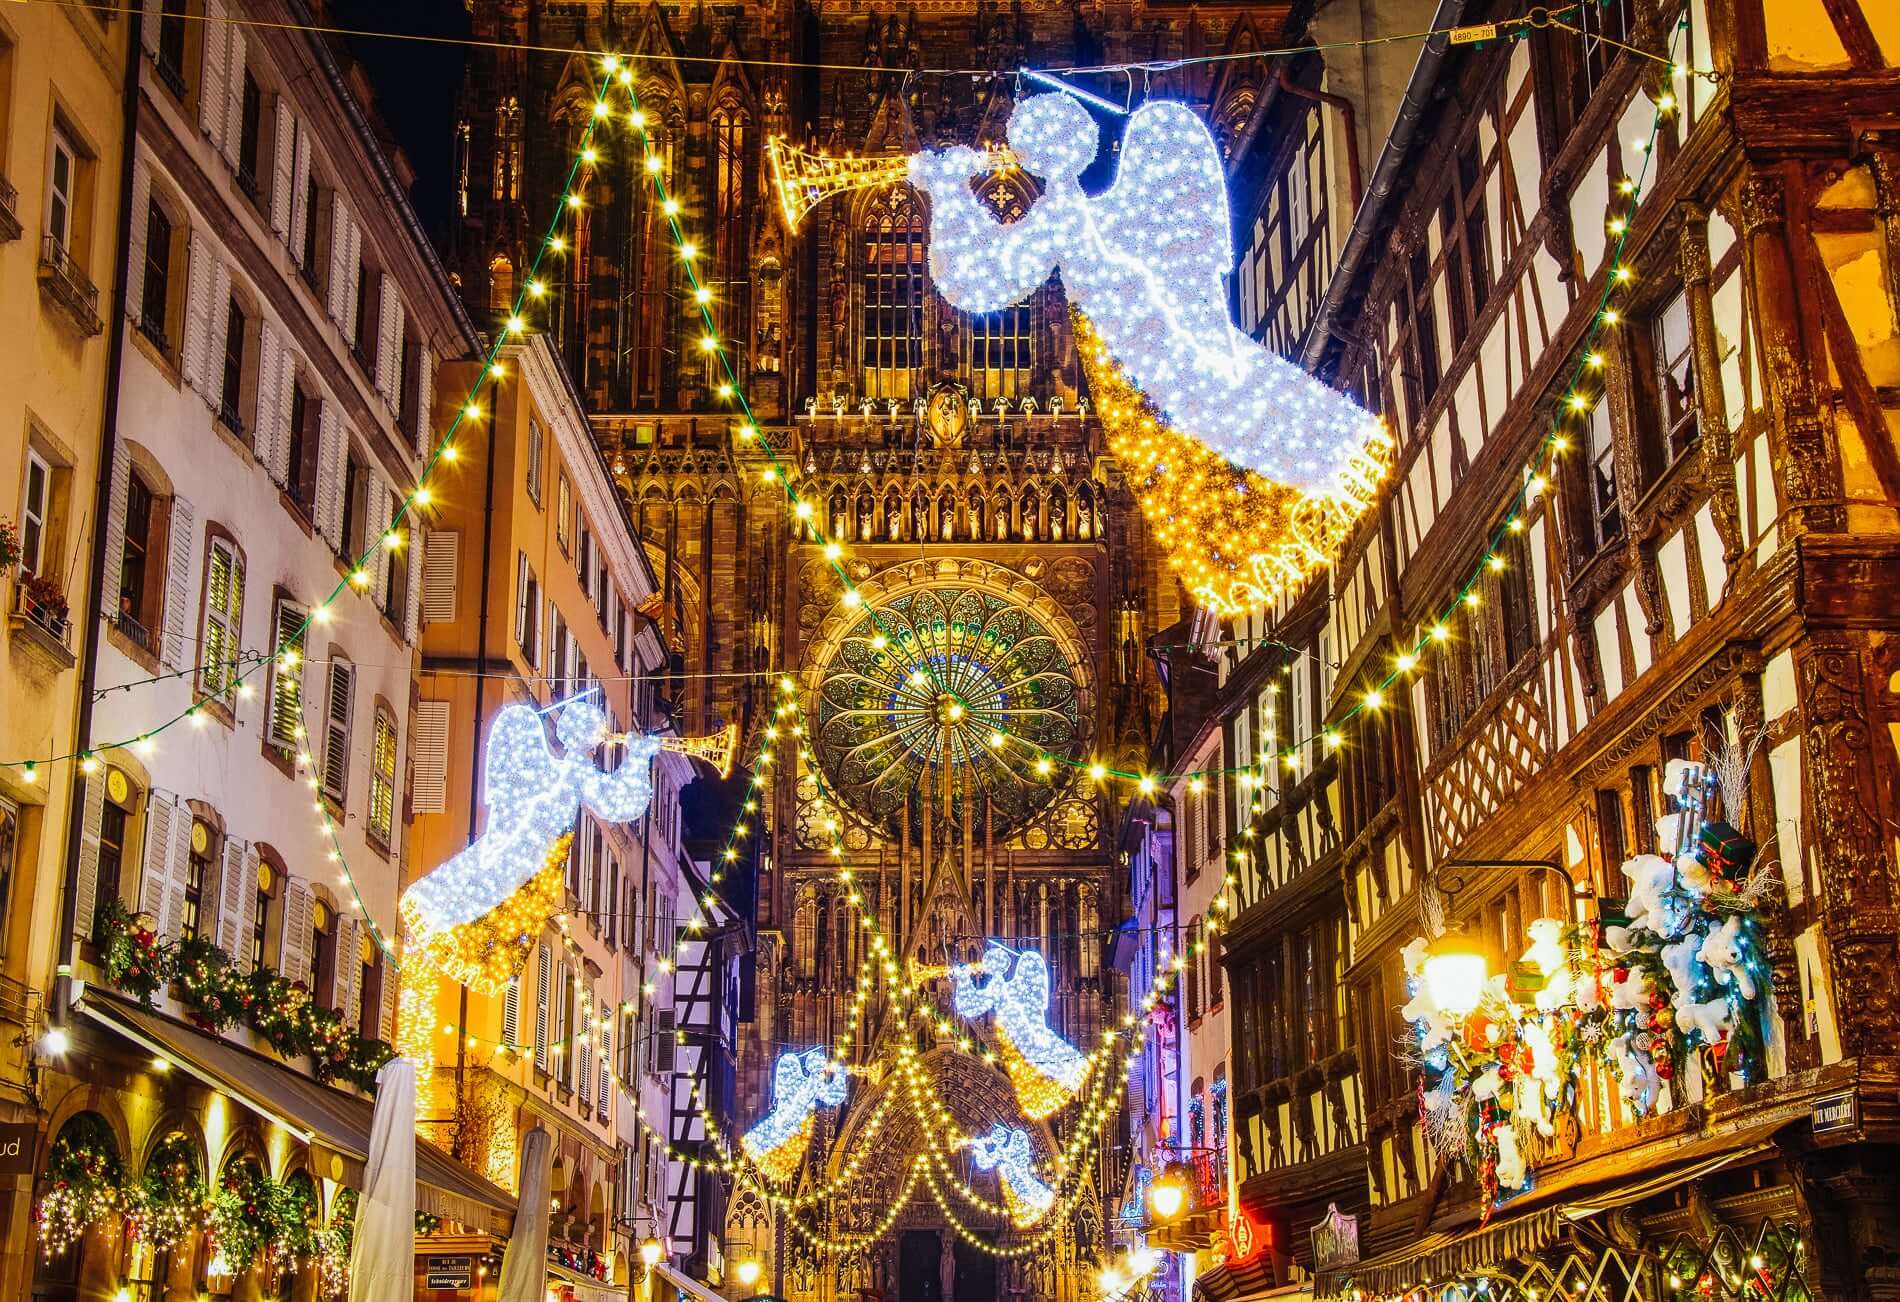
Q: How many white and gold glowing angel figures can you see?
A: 5